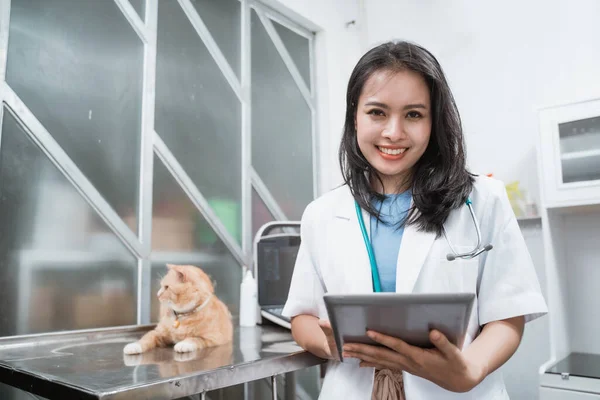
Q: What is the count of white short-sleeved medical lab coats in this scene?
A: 1